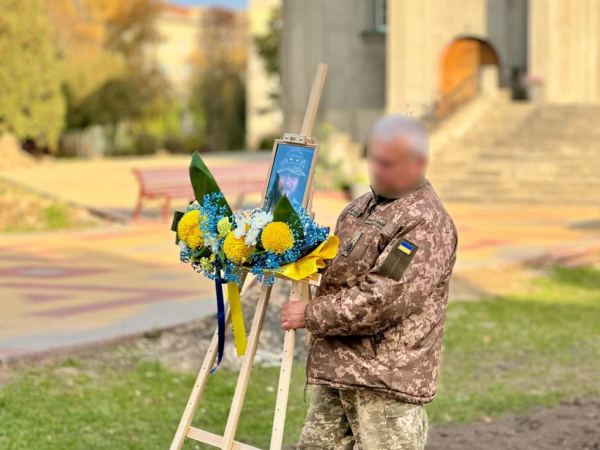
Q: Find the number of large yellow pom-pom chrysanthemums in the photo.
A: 3